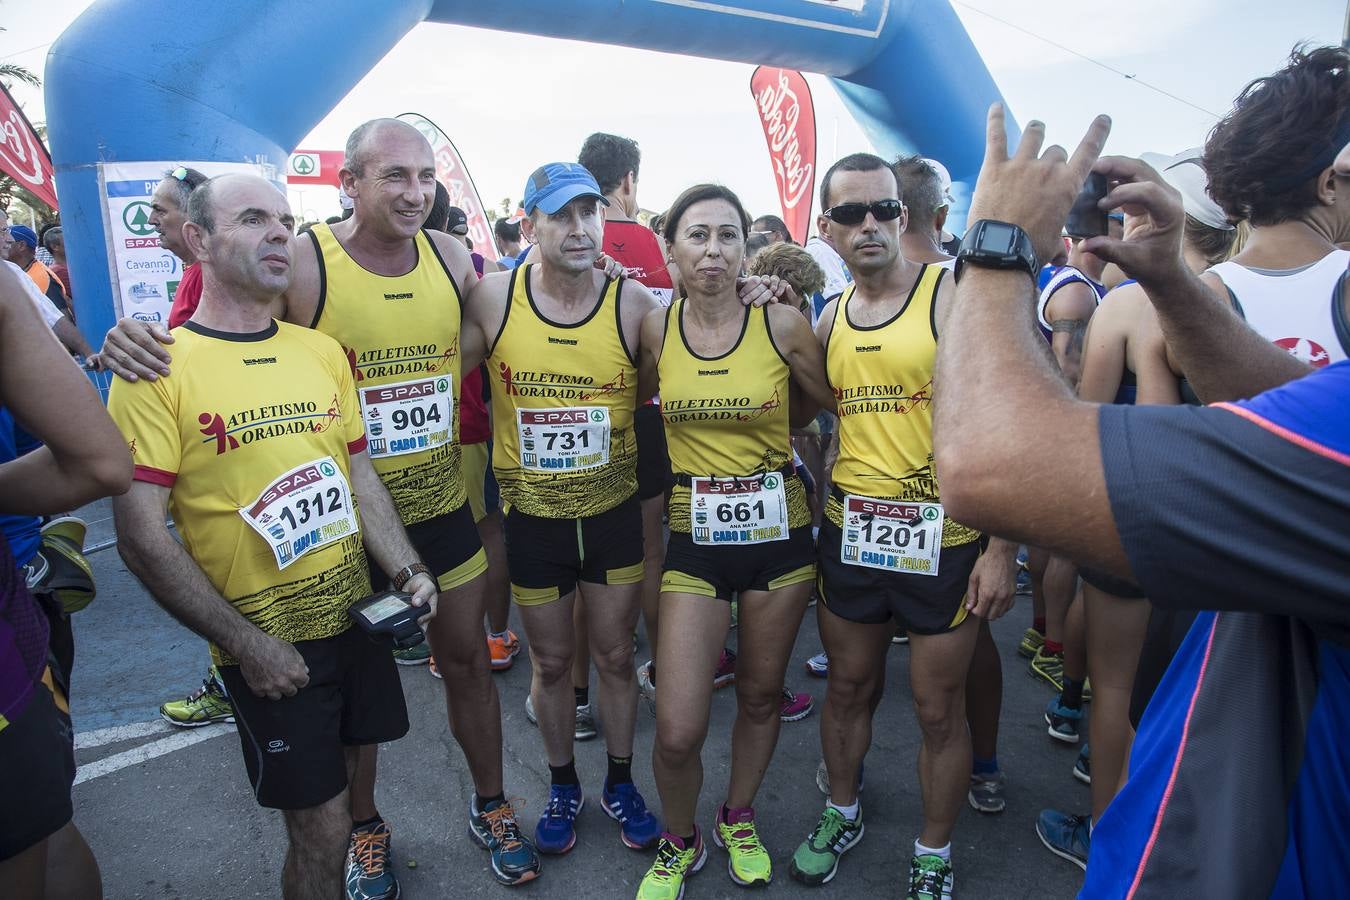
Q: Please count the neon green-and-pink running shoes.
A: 2